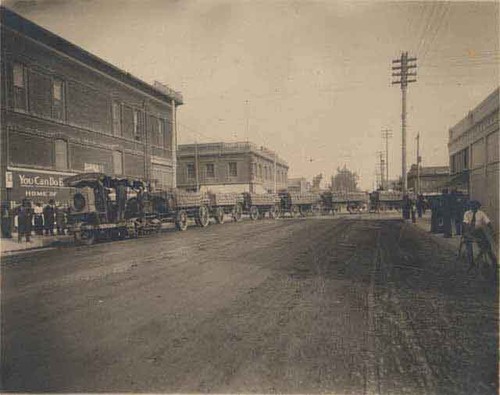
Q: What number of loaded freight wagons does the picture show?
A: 6